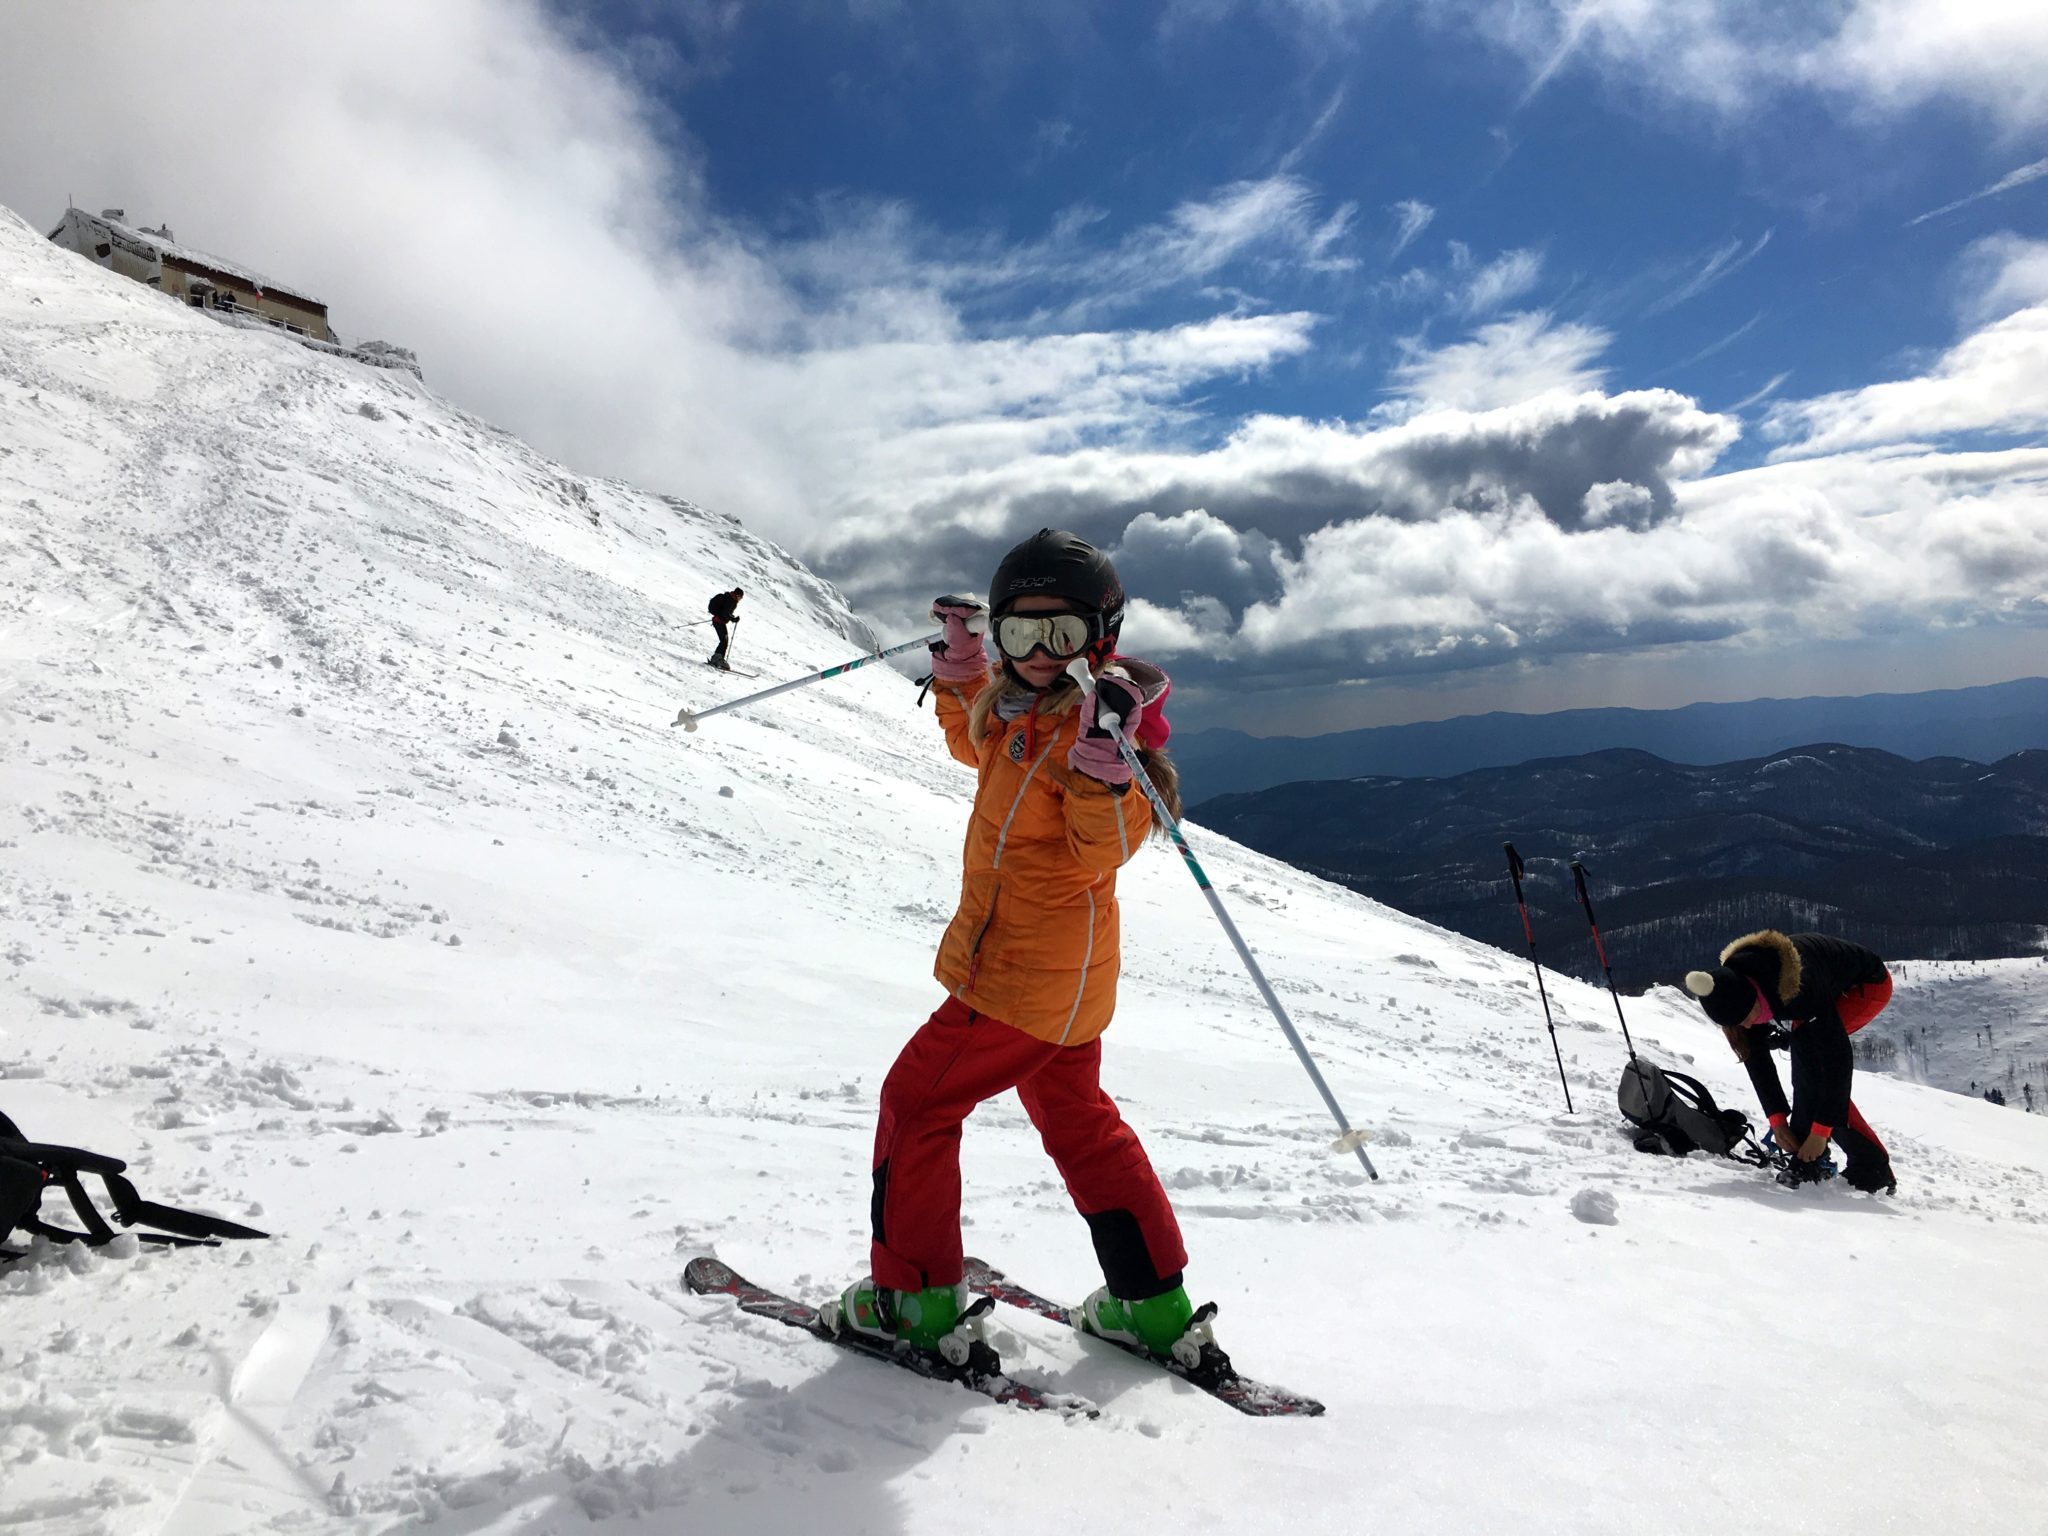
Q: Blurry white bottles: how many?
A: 0